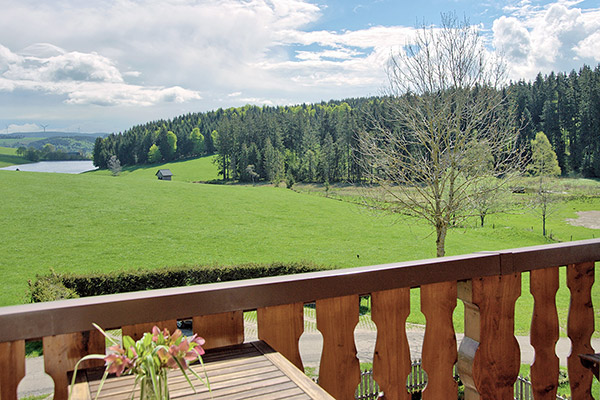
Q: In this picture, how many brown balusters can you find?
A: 11